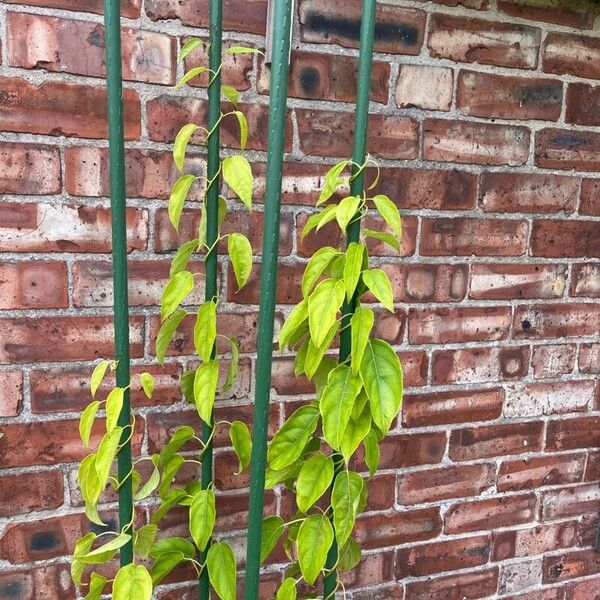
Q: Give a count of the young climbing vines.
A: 3